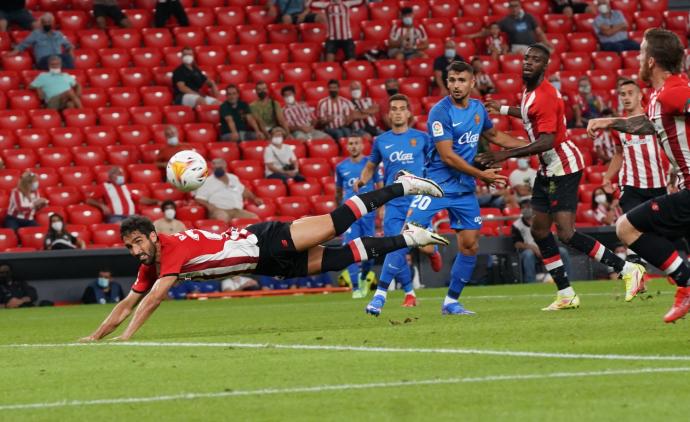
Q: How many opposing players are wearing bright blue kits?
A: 3